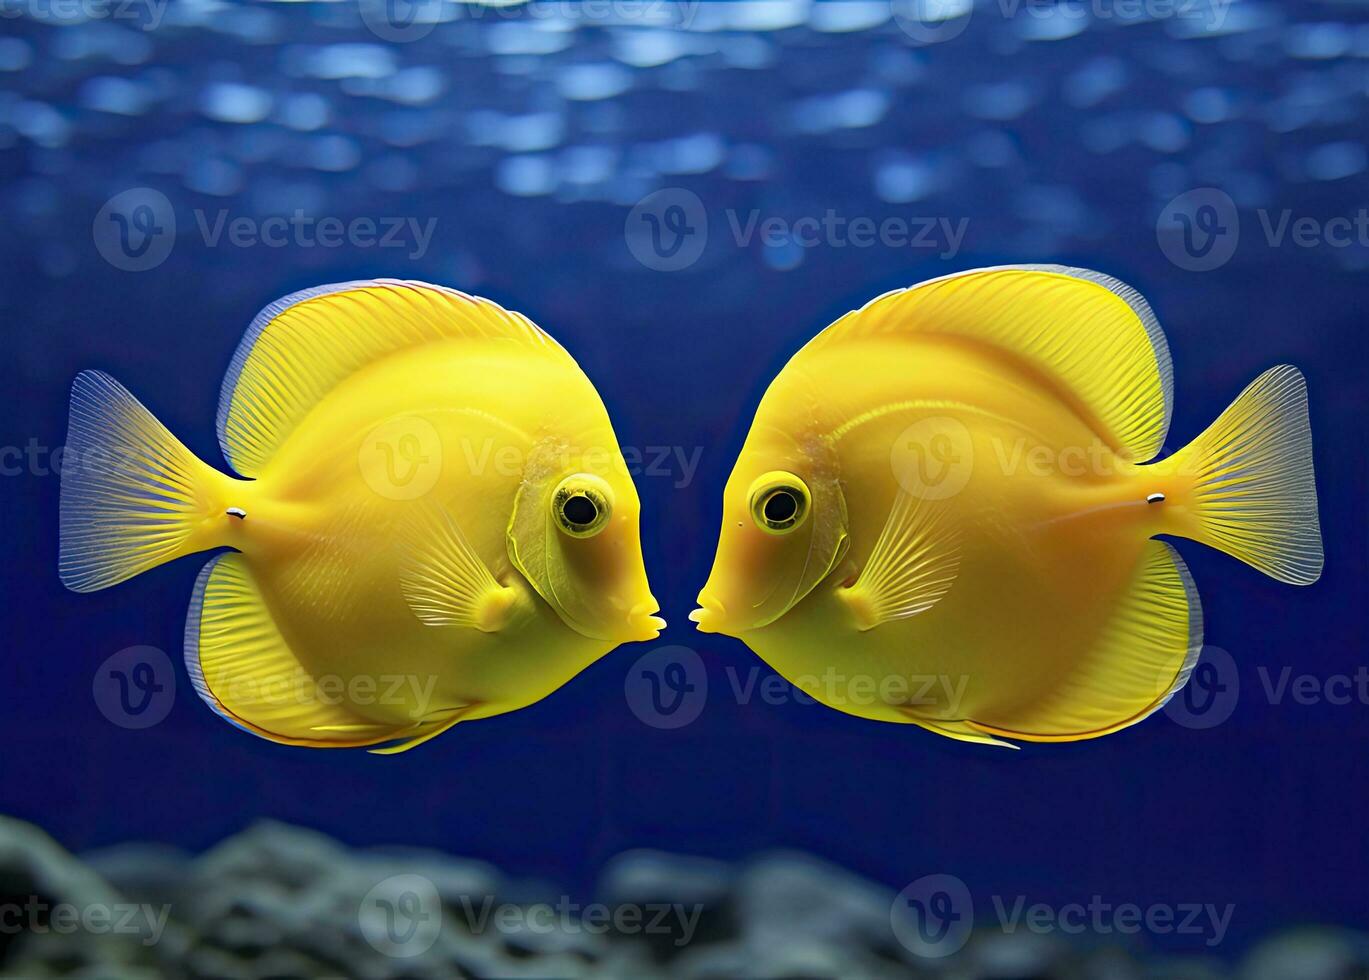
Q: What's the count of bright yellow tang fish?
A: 2